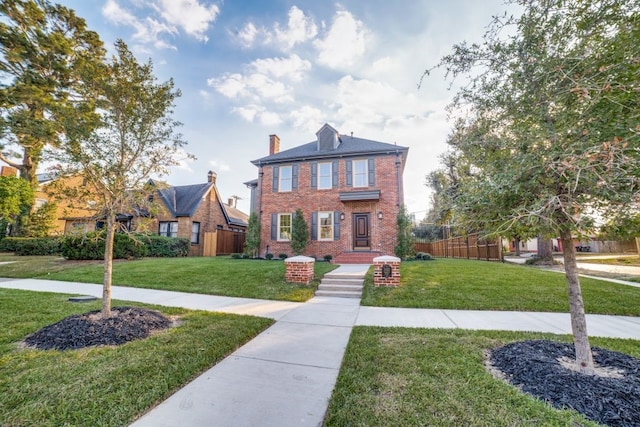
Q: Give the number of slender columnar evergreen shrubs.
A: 3